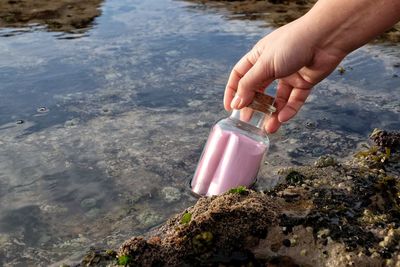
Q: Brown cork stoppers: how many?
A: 1